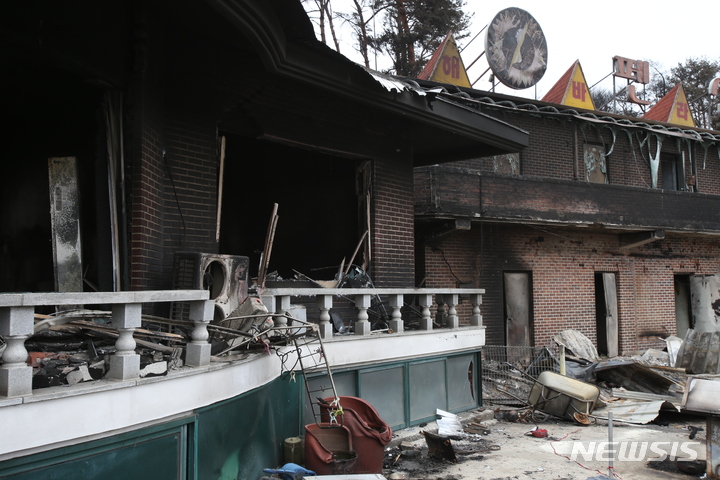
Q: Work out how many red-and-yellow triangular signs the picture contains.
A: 3